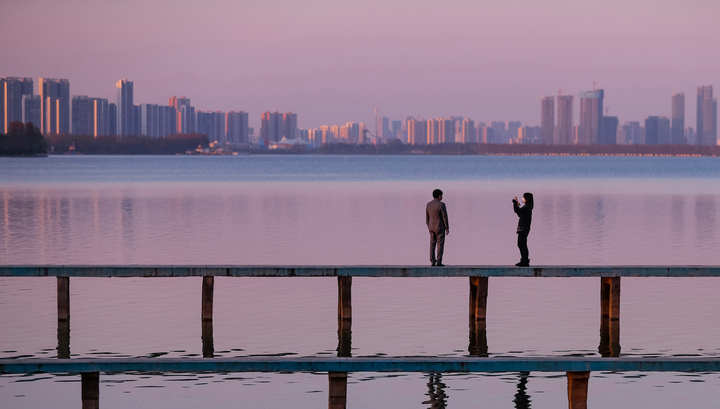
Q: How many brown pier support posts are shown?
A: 8